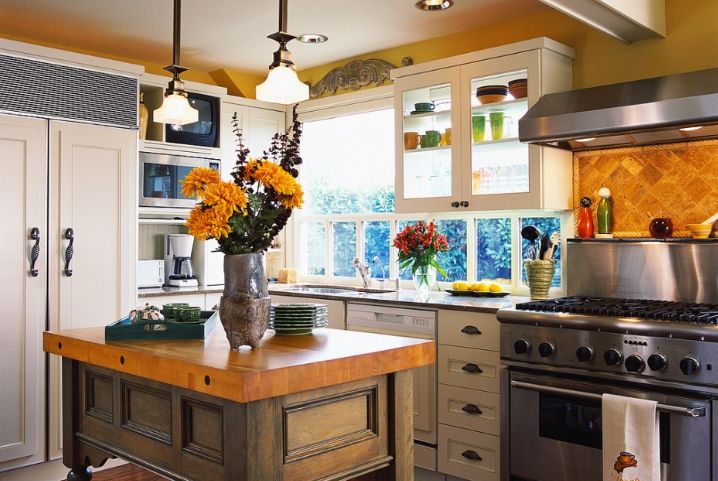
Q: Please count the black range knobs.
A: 7